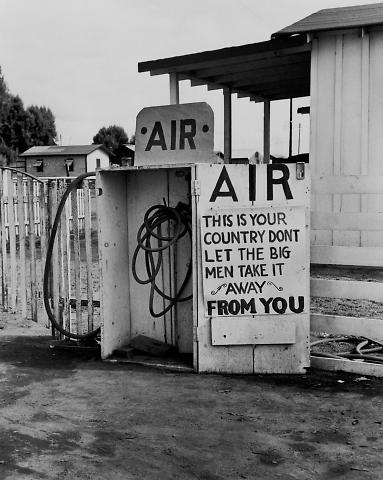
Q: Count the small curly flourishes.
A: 2